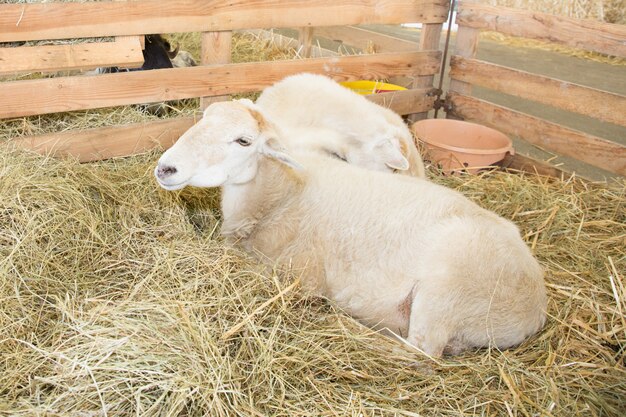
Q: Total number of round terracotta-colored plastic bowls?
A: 1